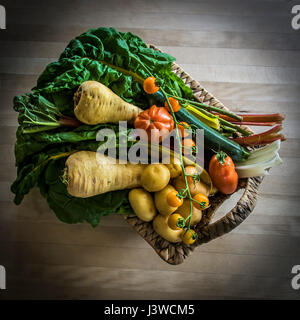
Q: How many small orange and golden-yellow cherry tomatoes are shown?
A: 9